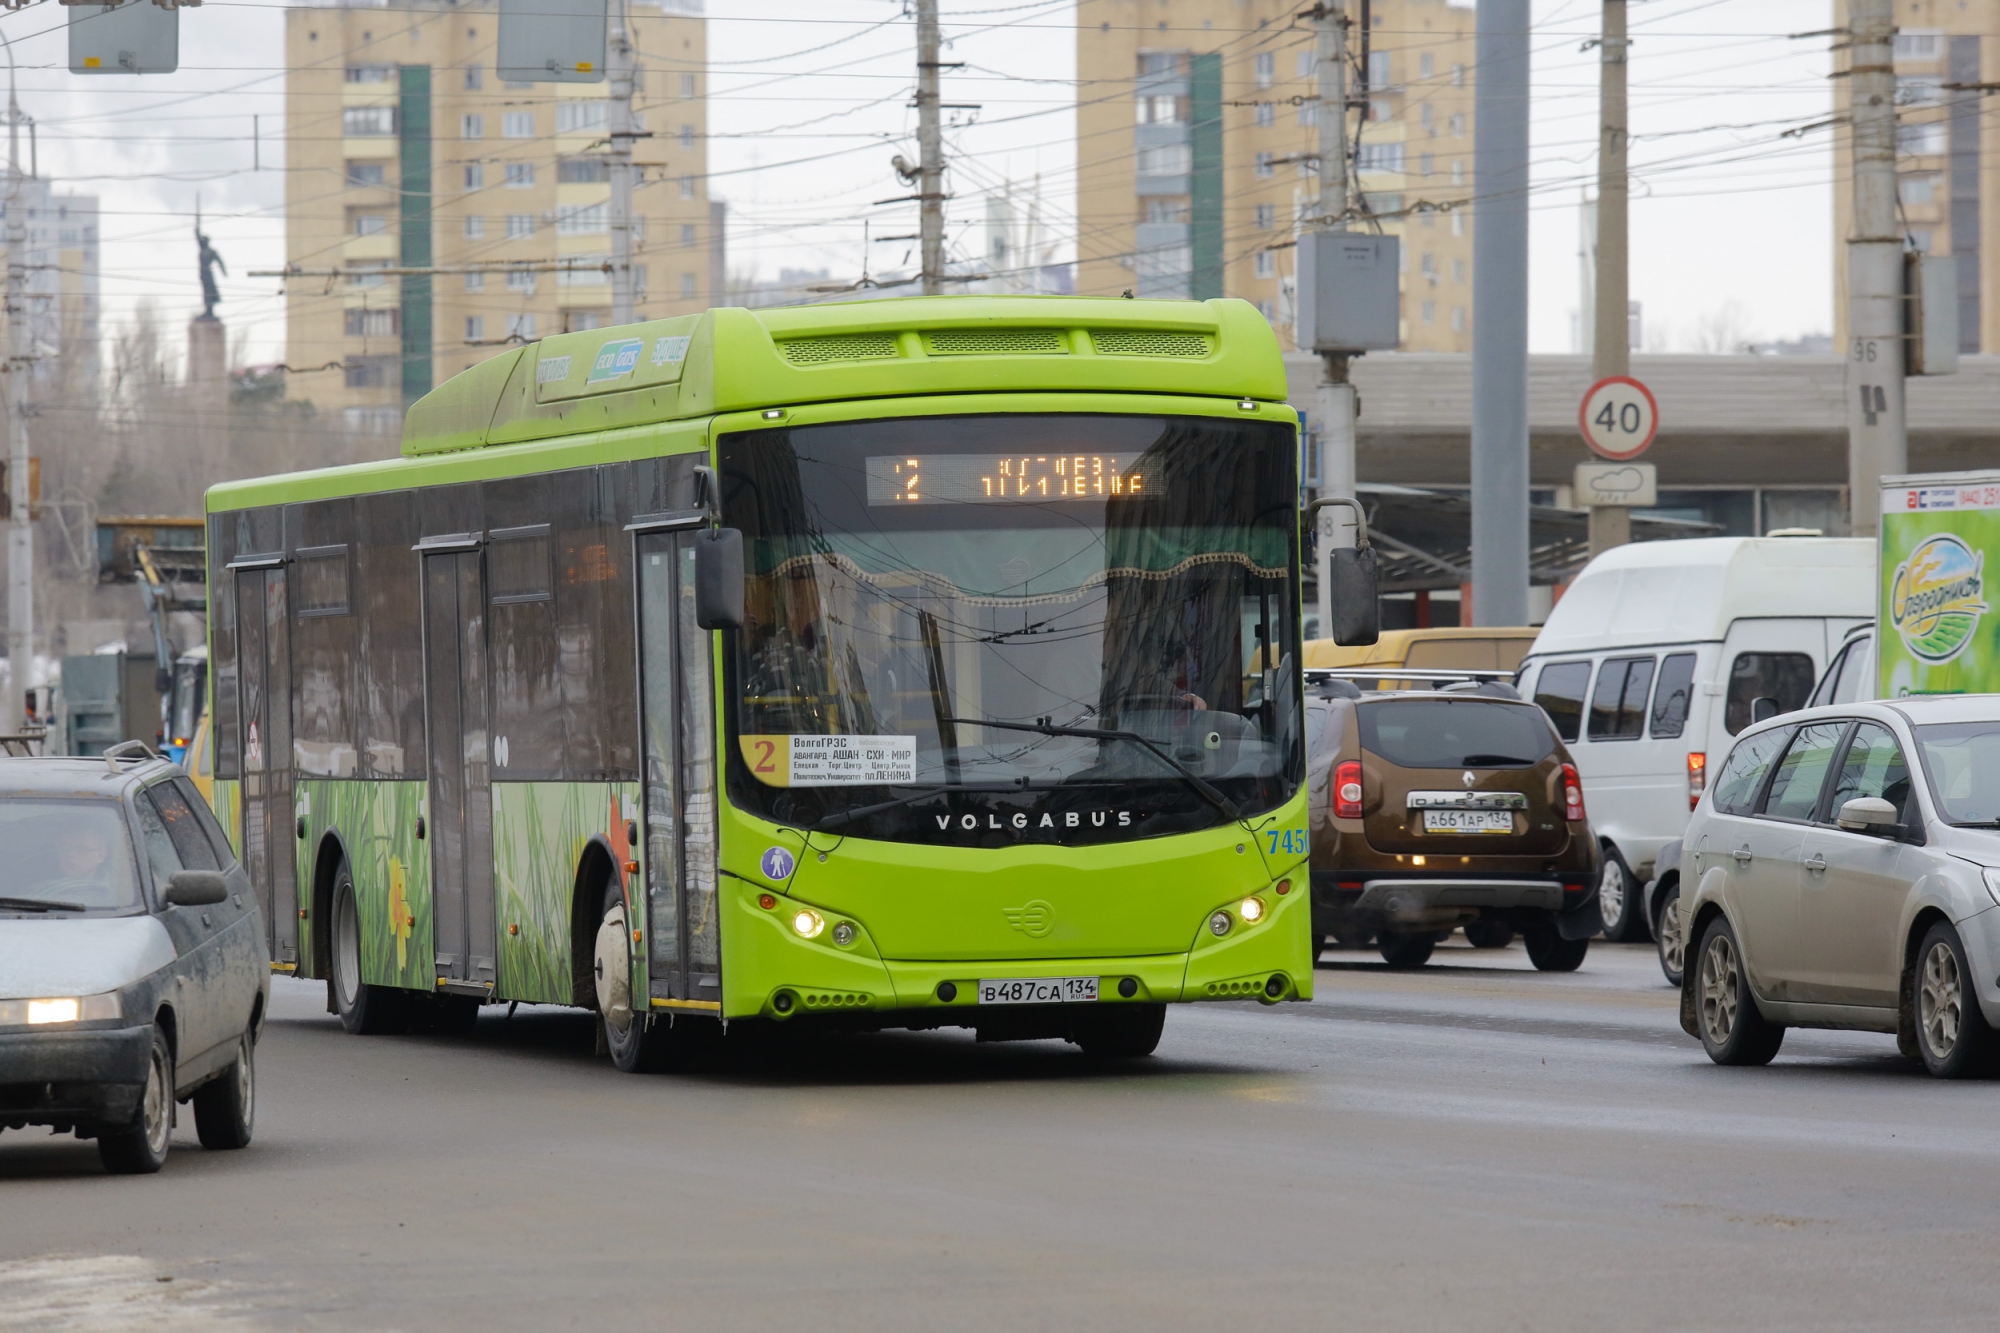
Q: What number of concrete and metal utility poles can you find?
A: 7